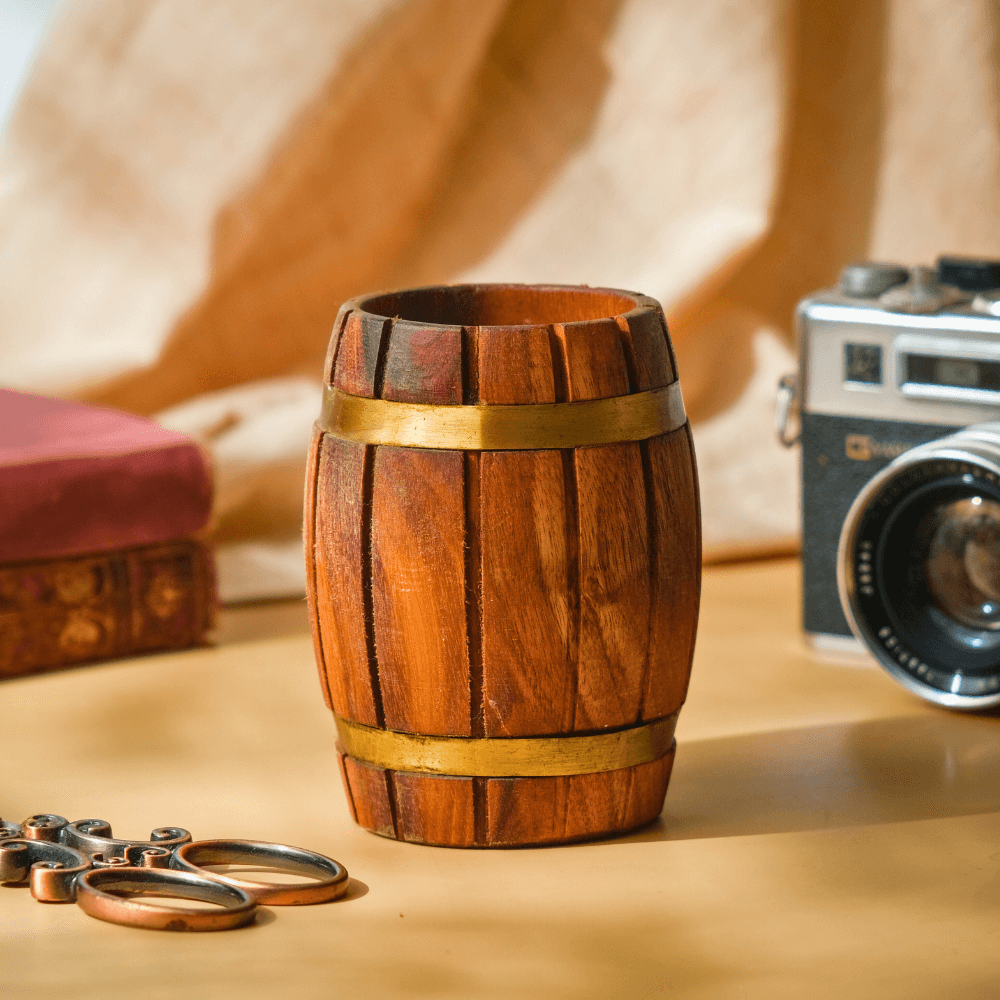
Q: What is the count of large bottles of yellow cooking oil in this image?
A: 0